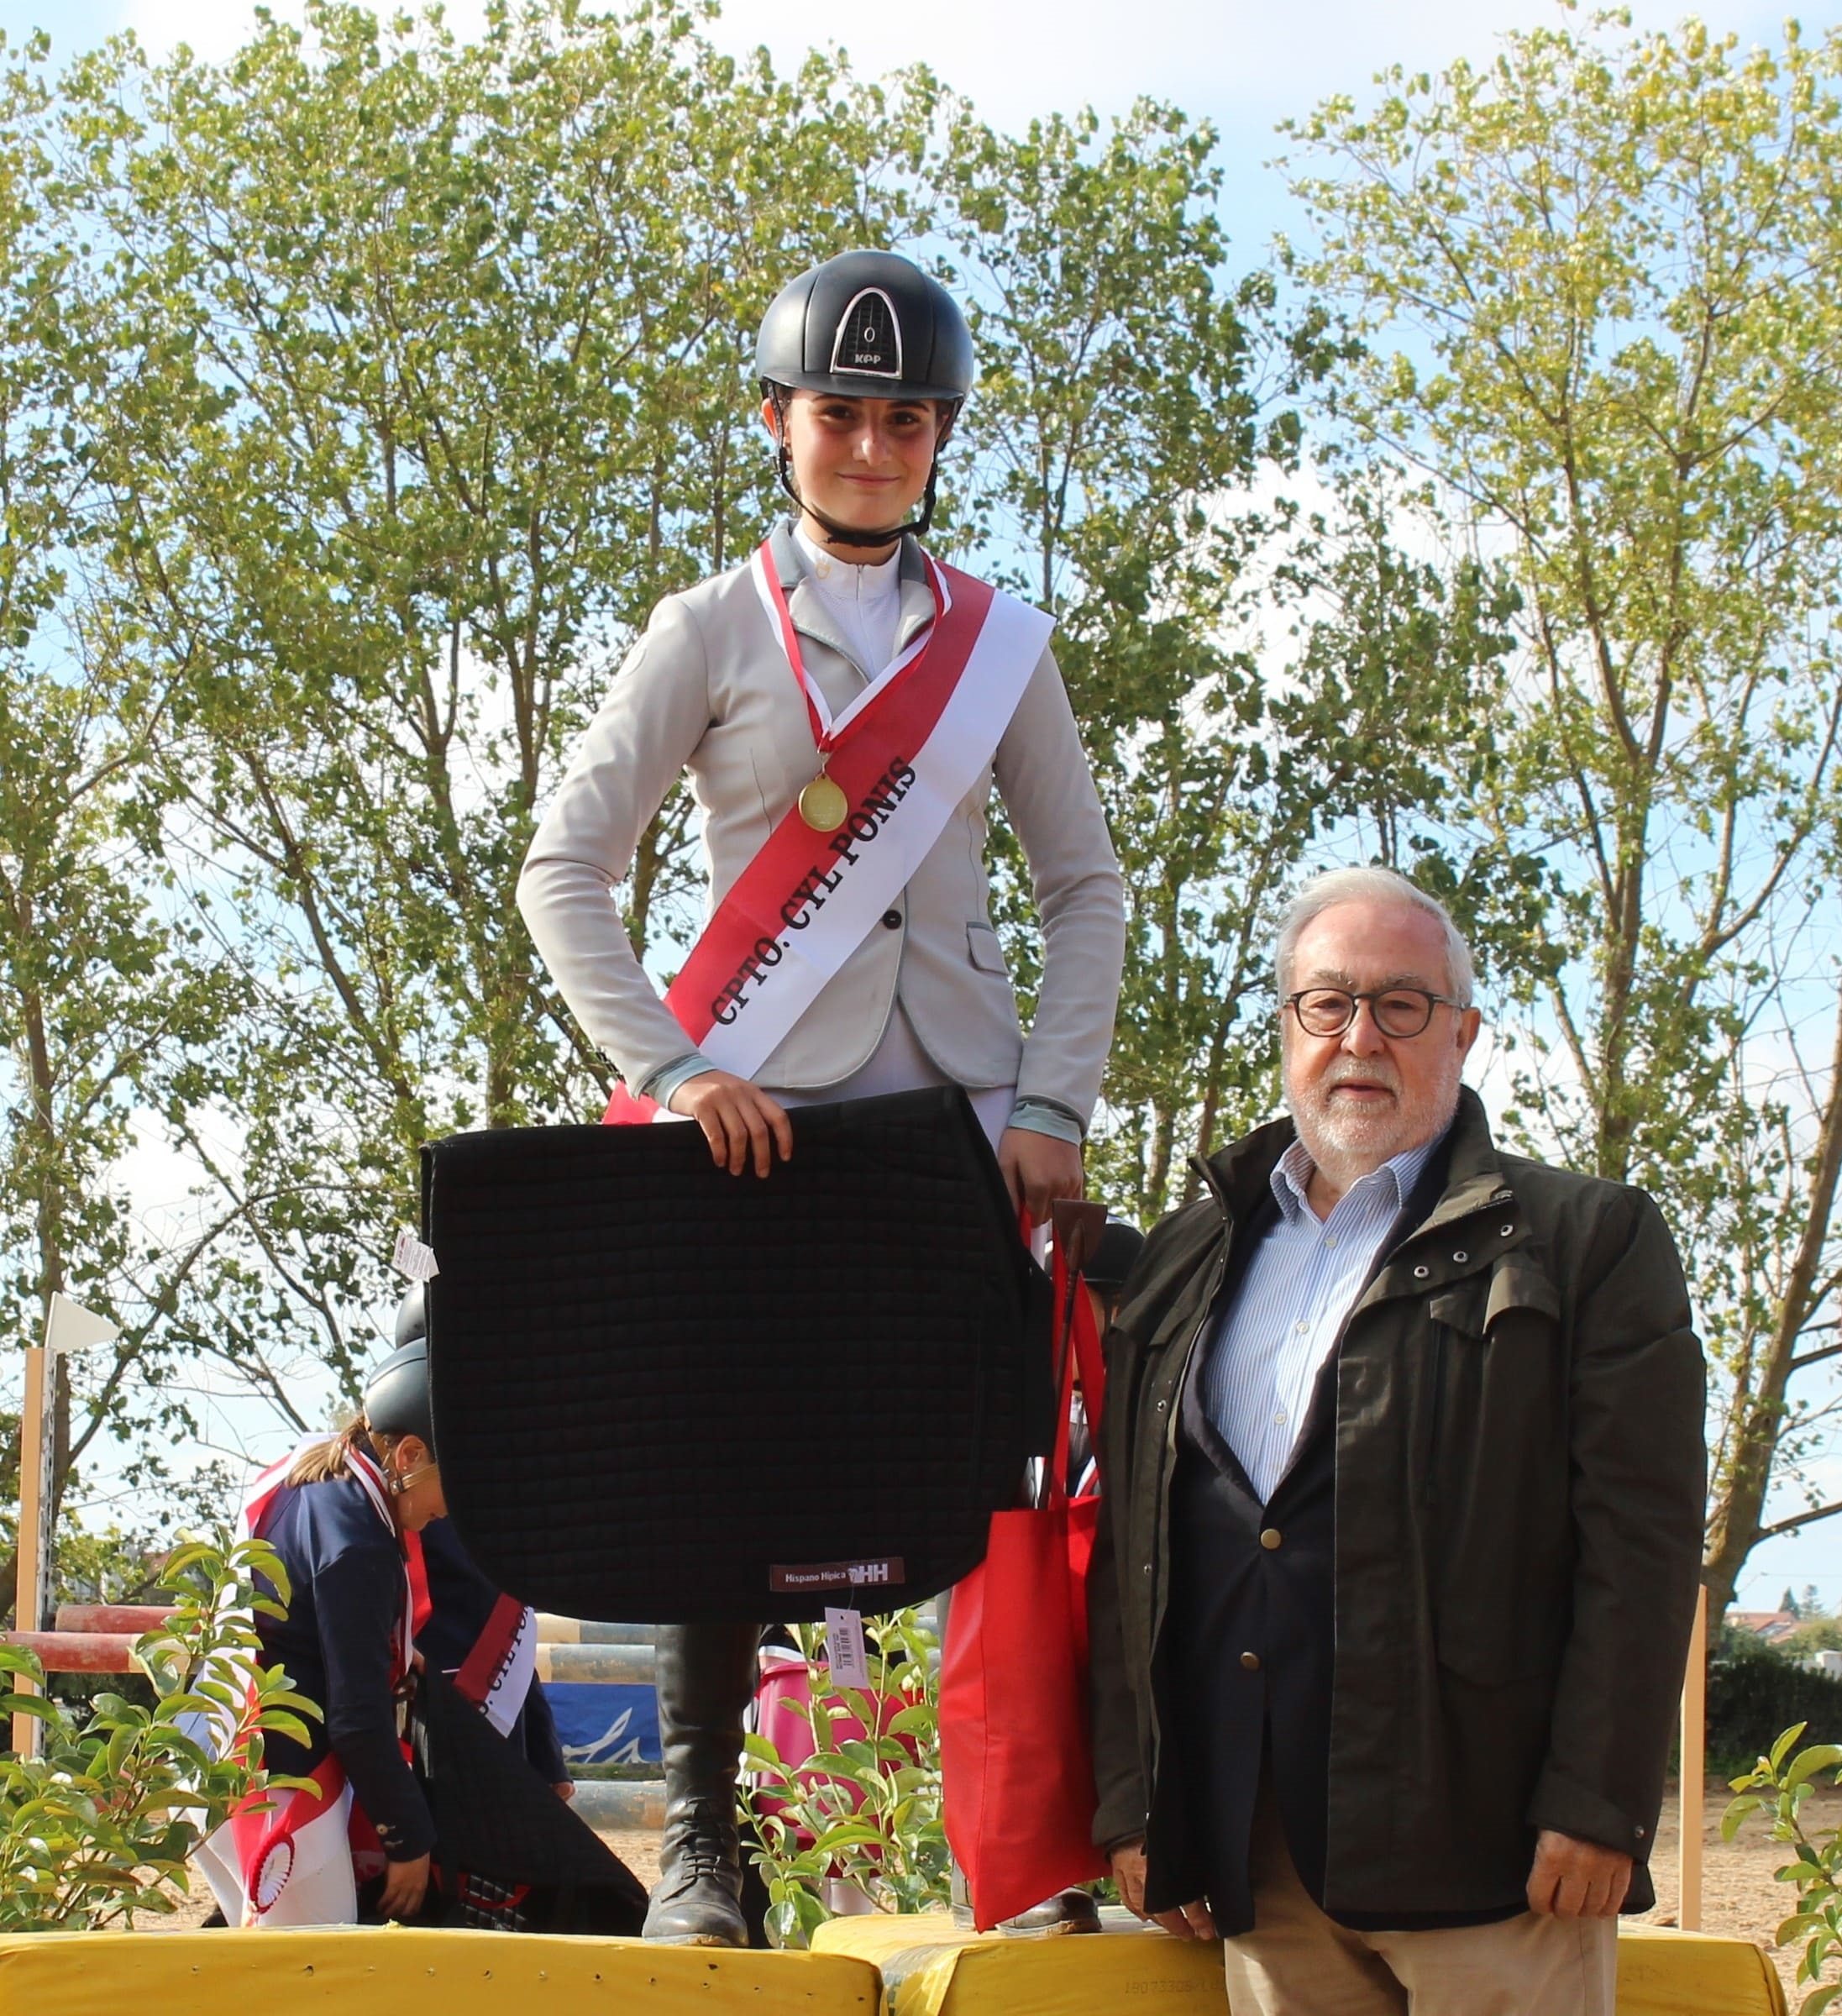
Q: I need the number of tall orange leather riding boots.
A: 0